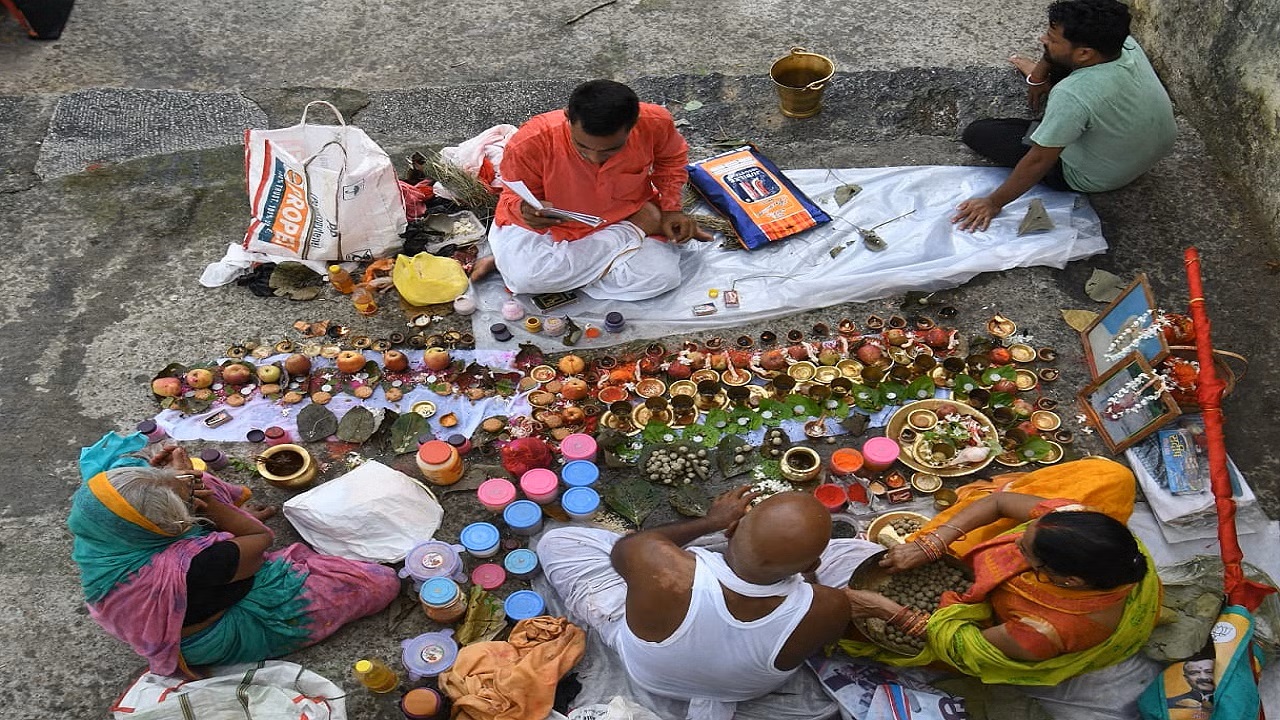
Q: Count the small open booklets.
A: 1